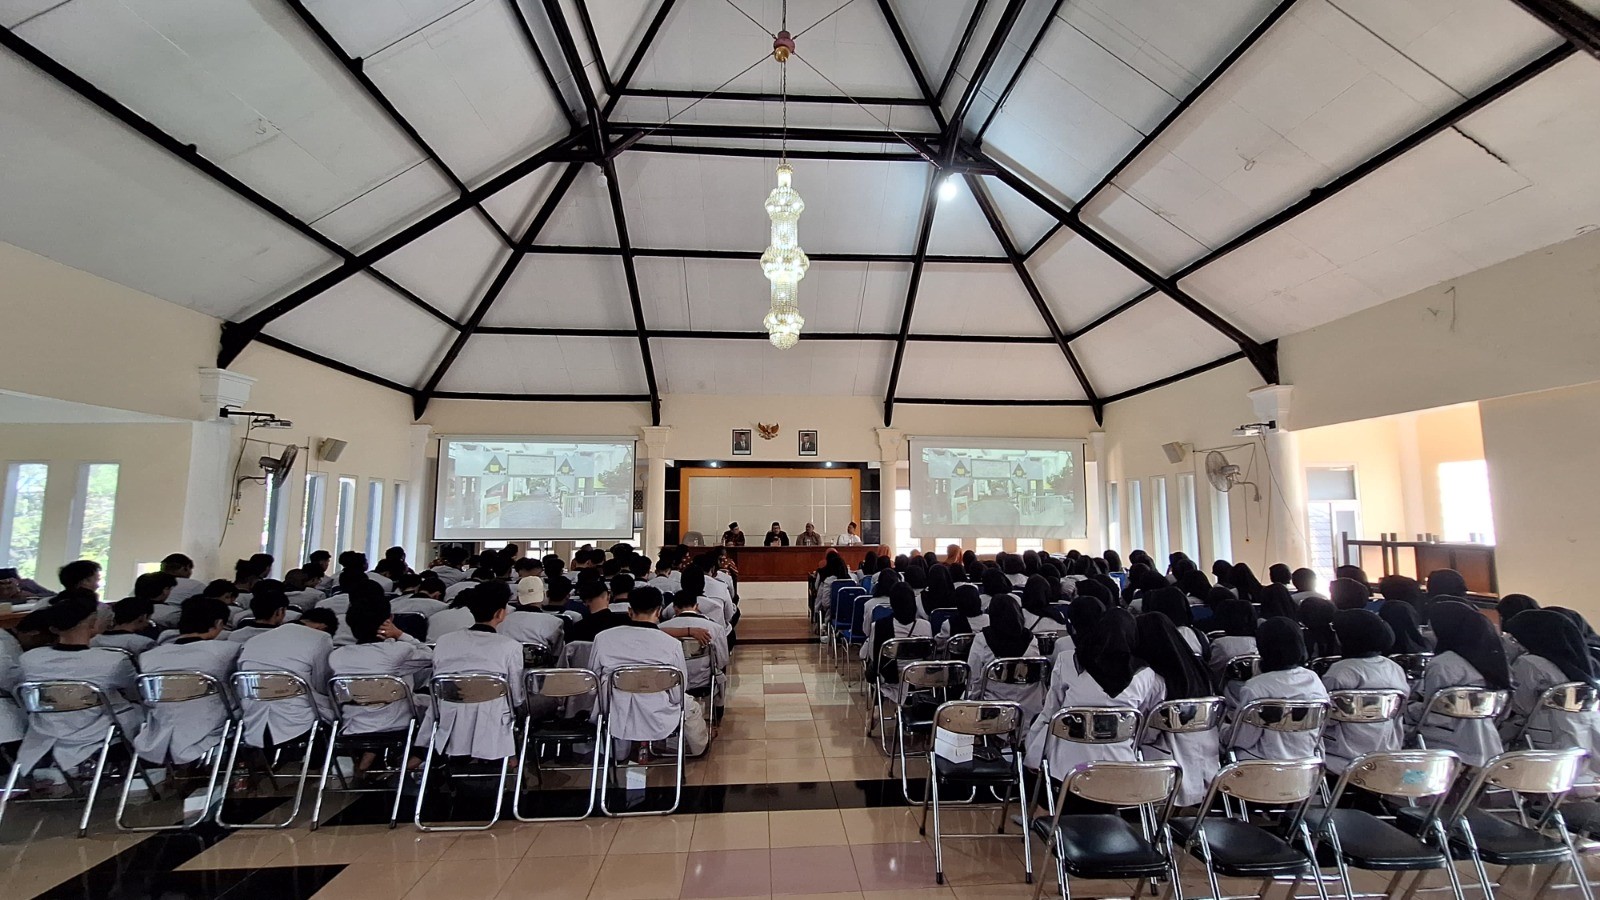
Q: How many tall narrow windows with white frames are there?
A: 12